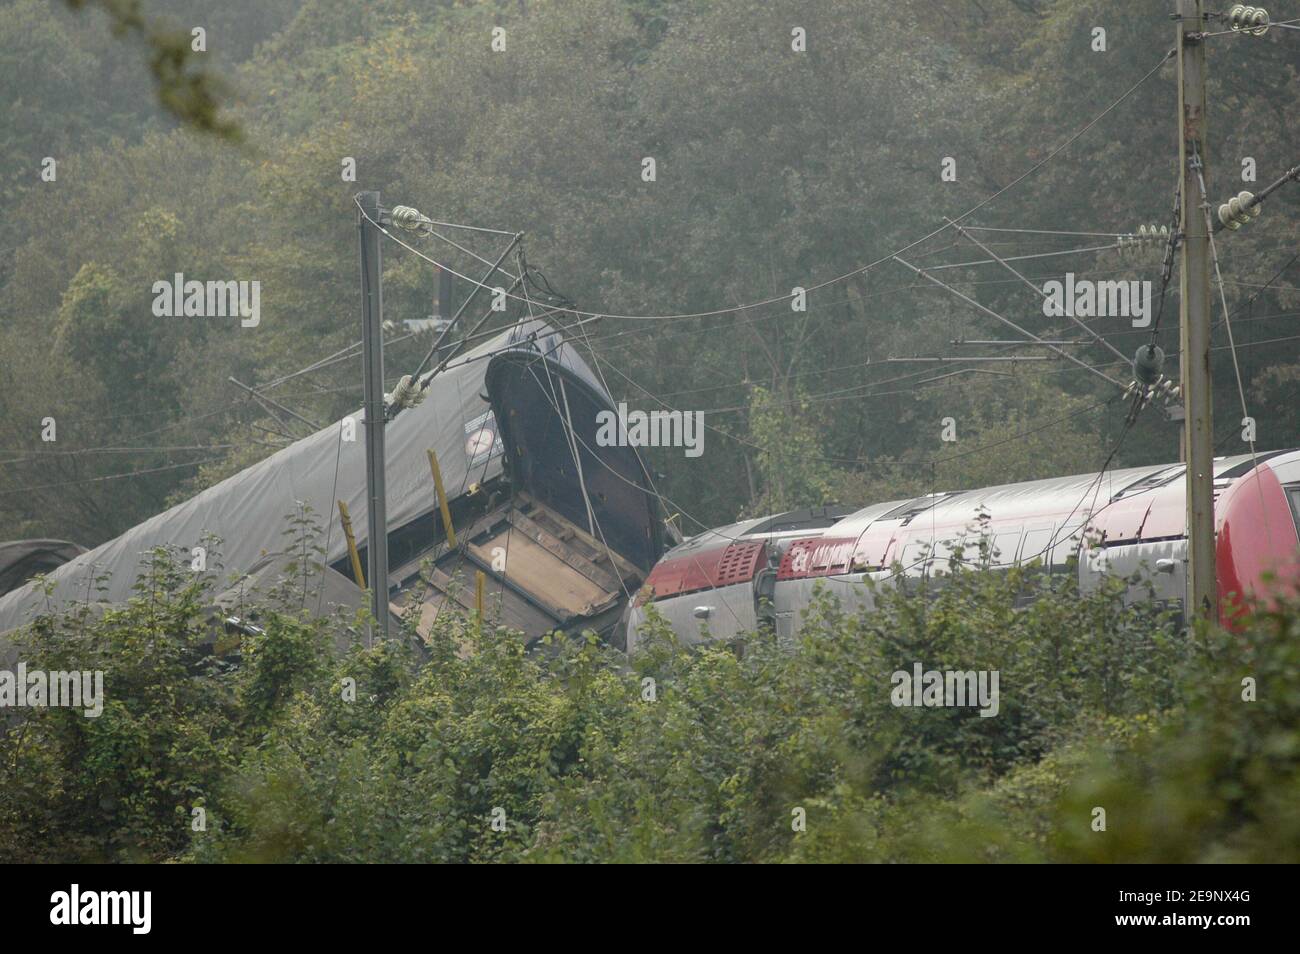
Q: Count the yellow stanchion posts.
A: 3